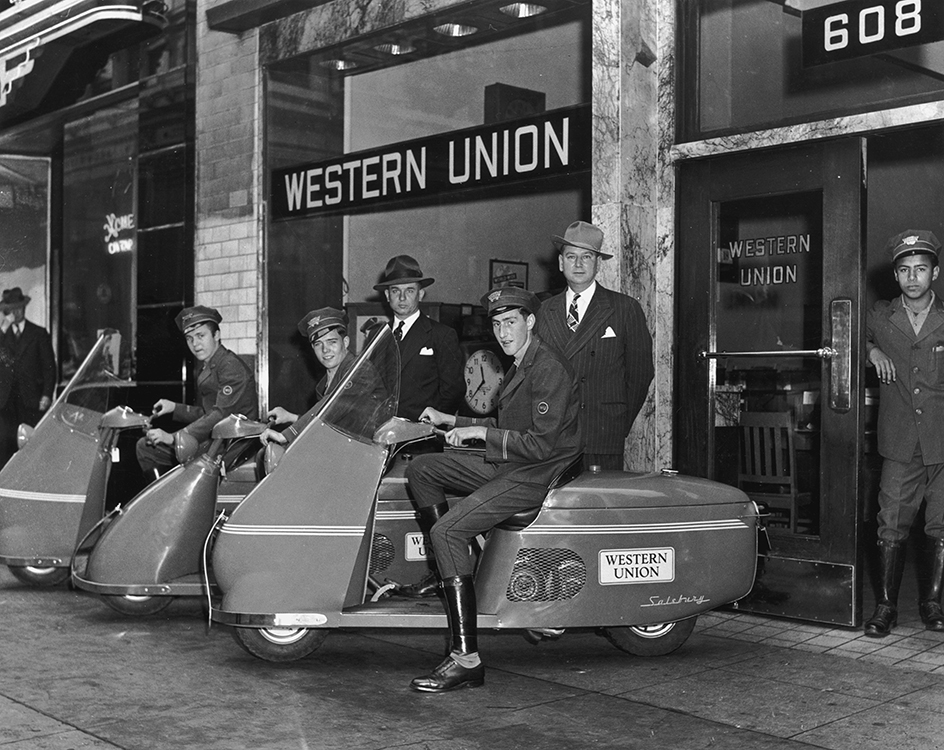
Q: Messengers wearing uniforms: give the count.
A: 4